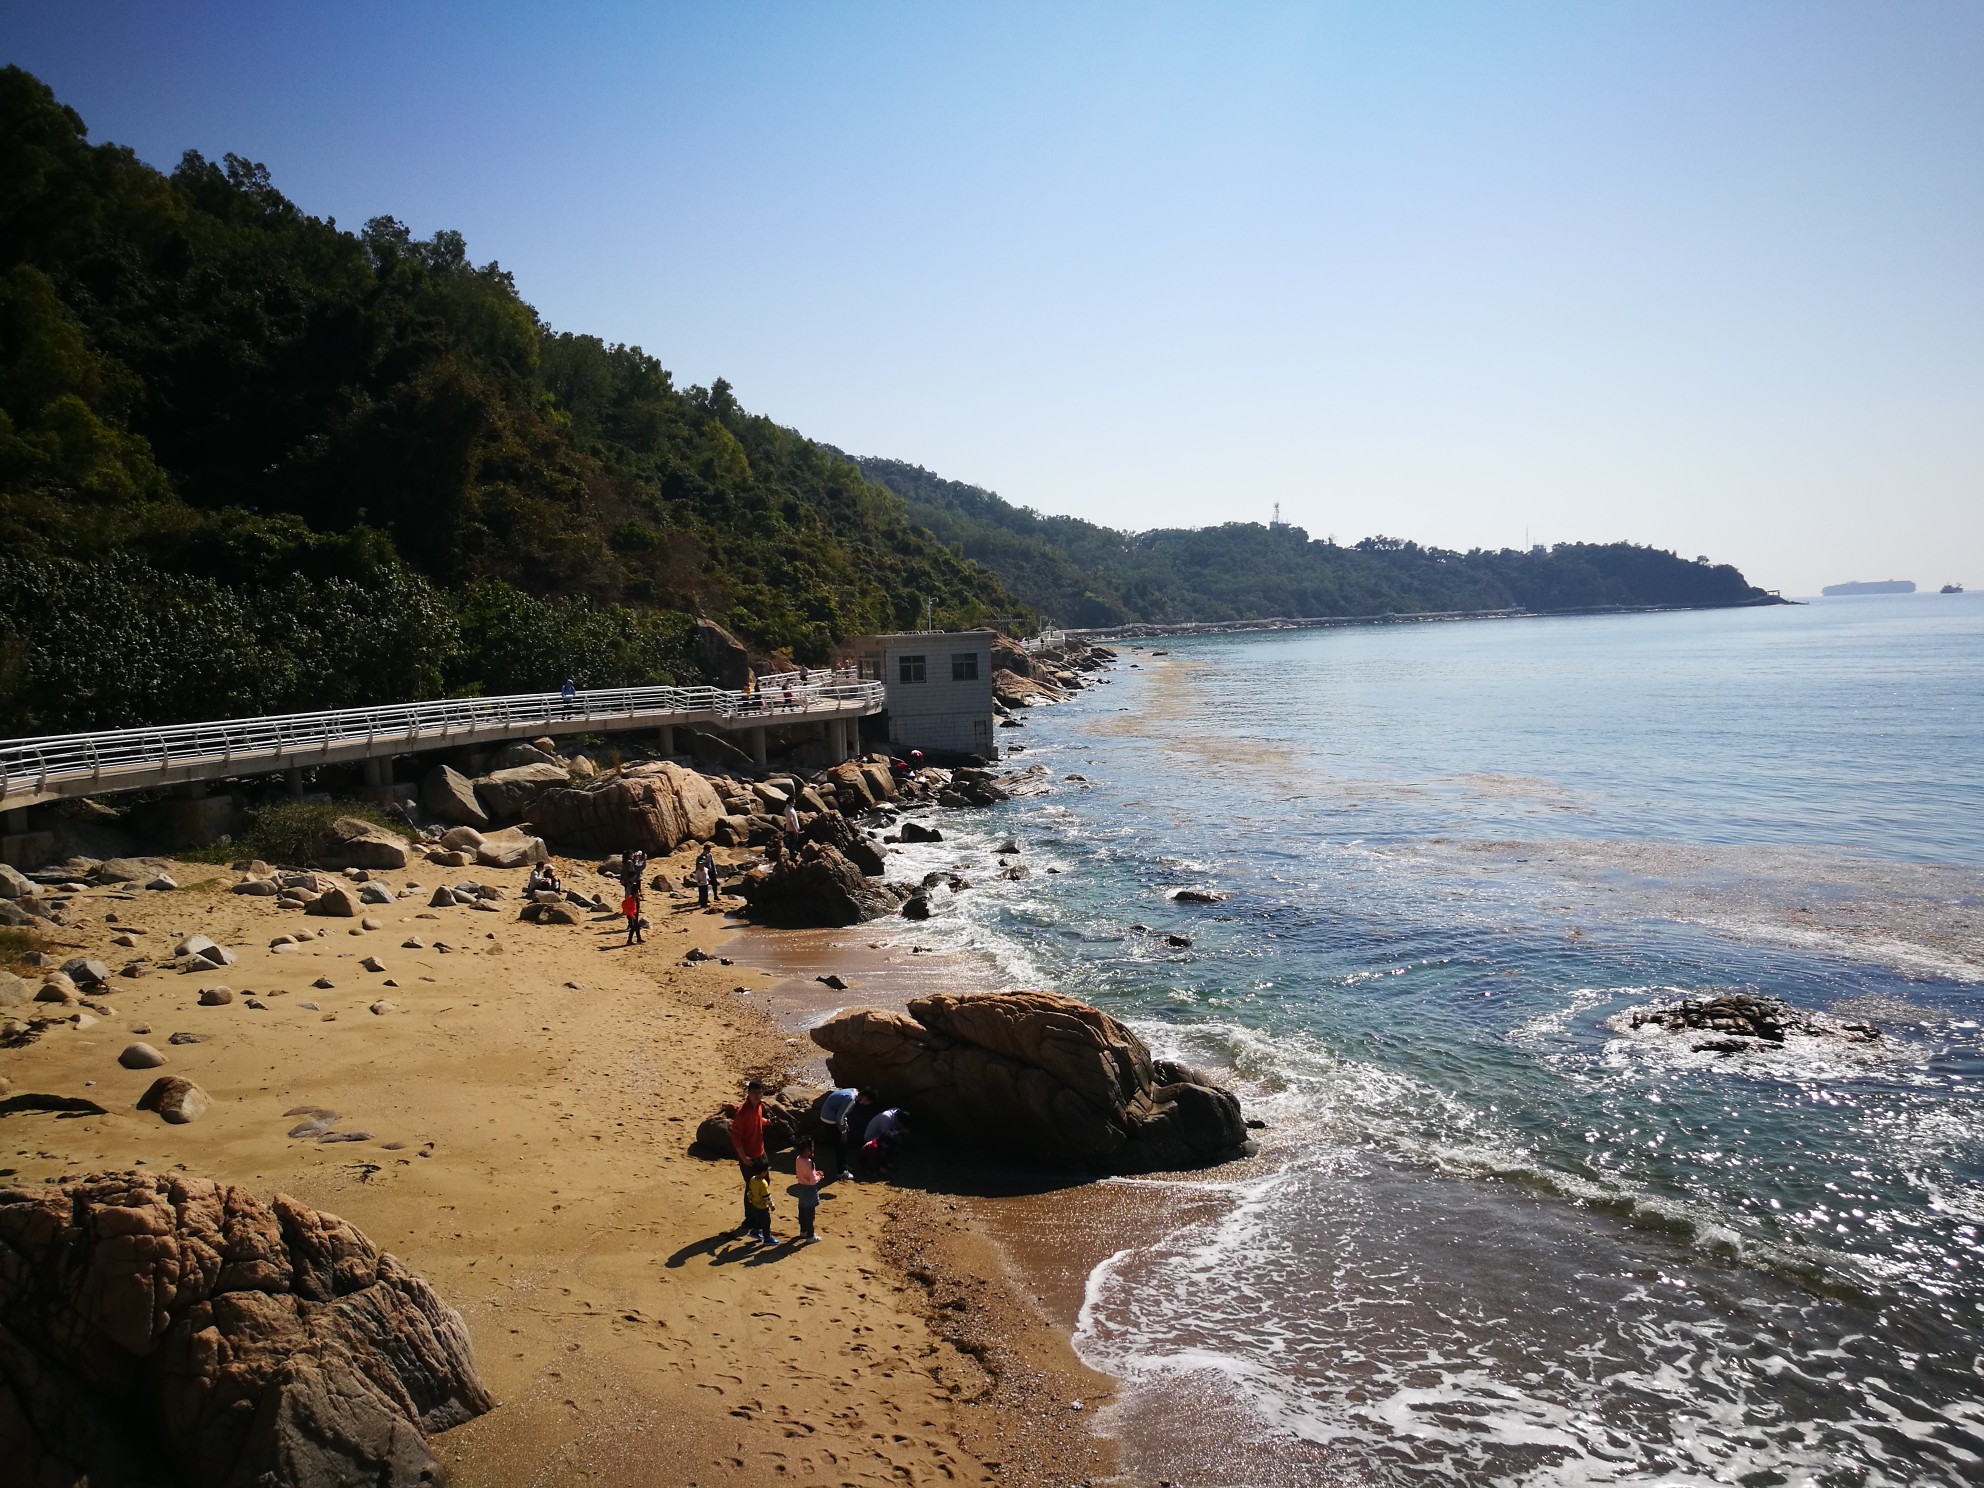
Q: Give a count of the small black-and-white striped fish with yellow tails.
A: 0